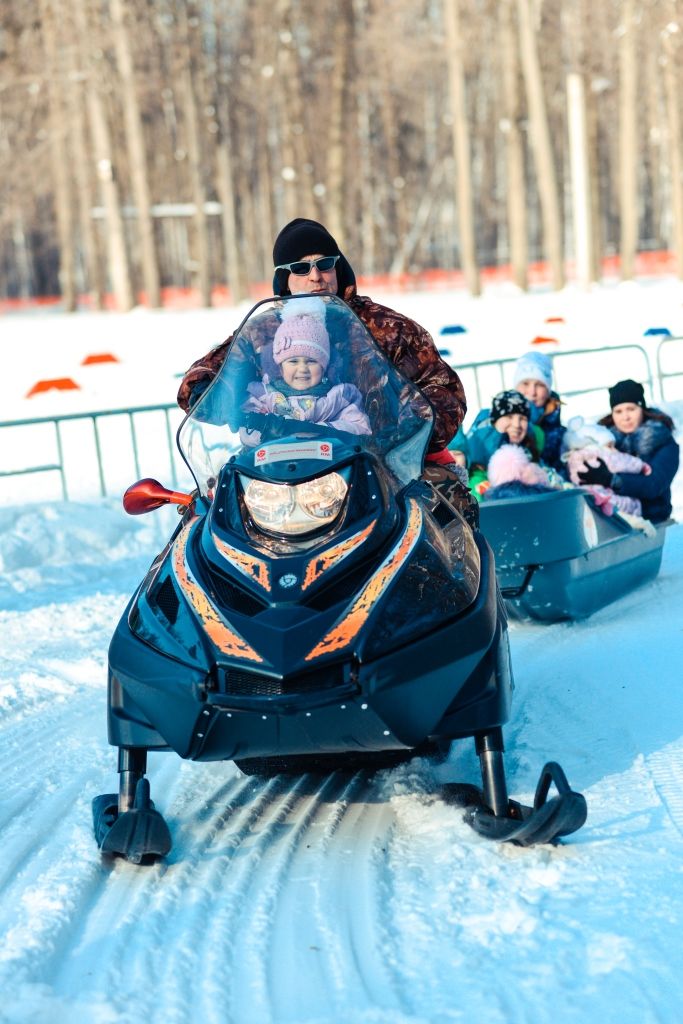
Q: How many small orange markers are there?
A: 4